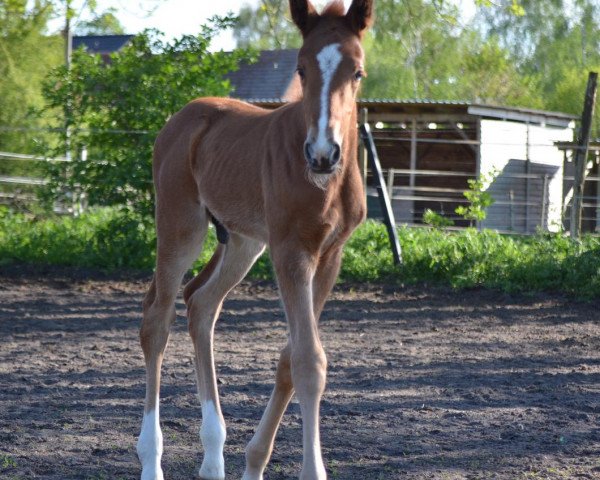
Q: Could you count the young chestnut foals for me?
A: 1